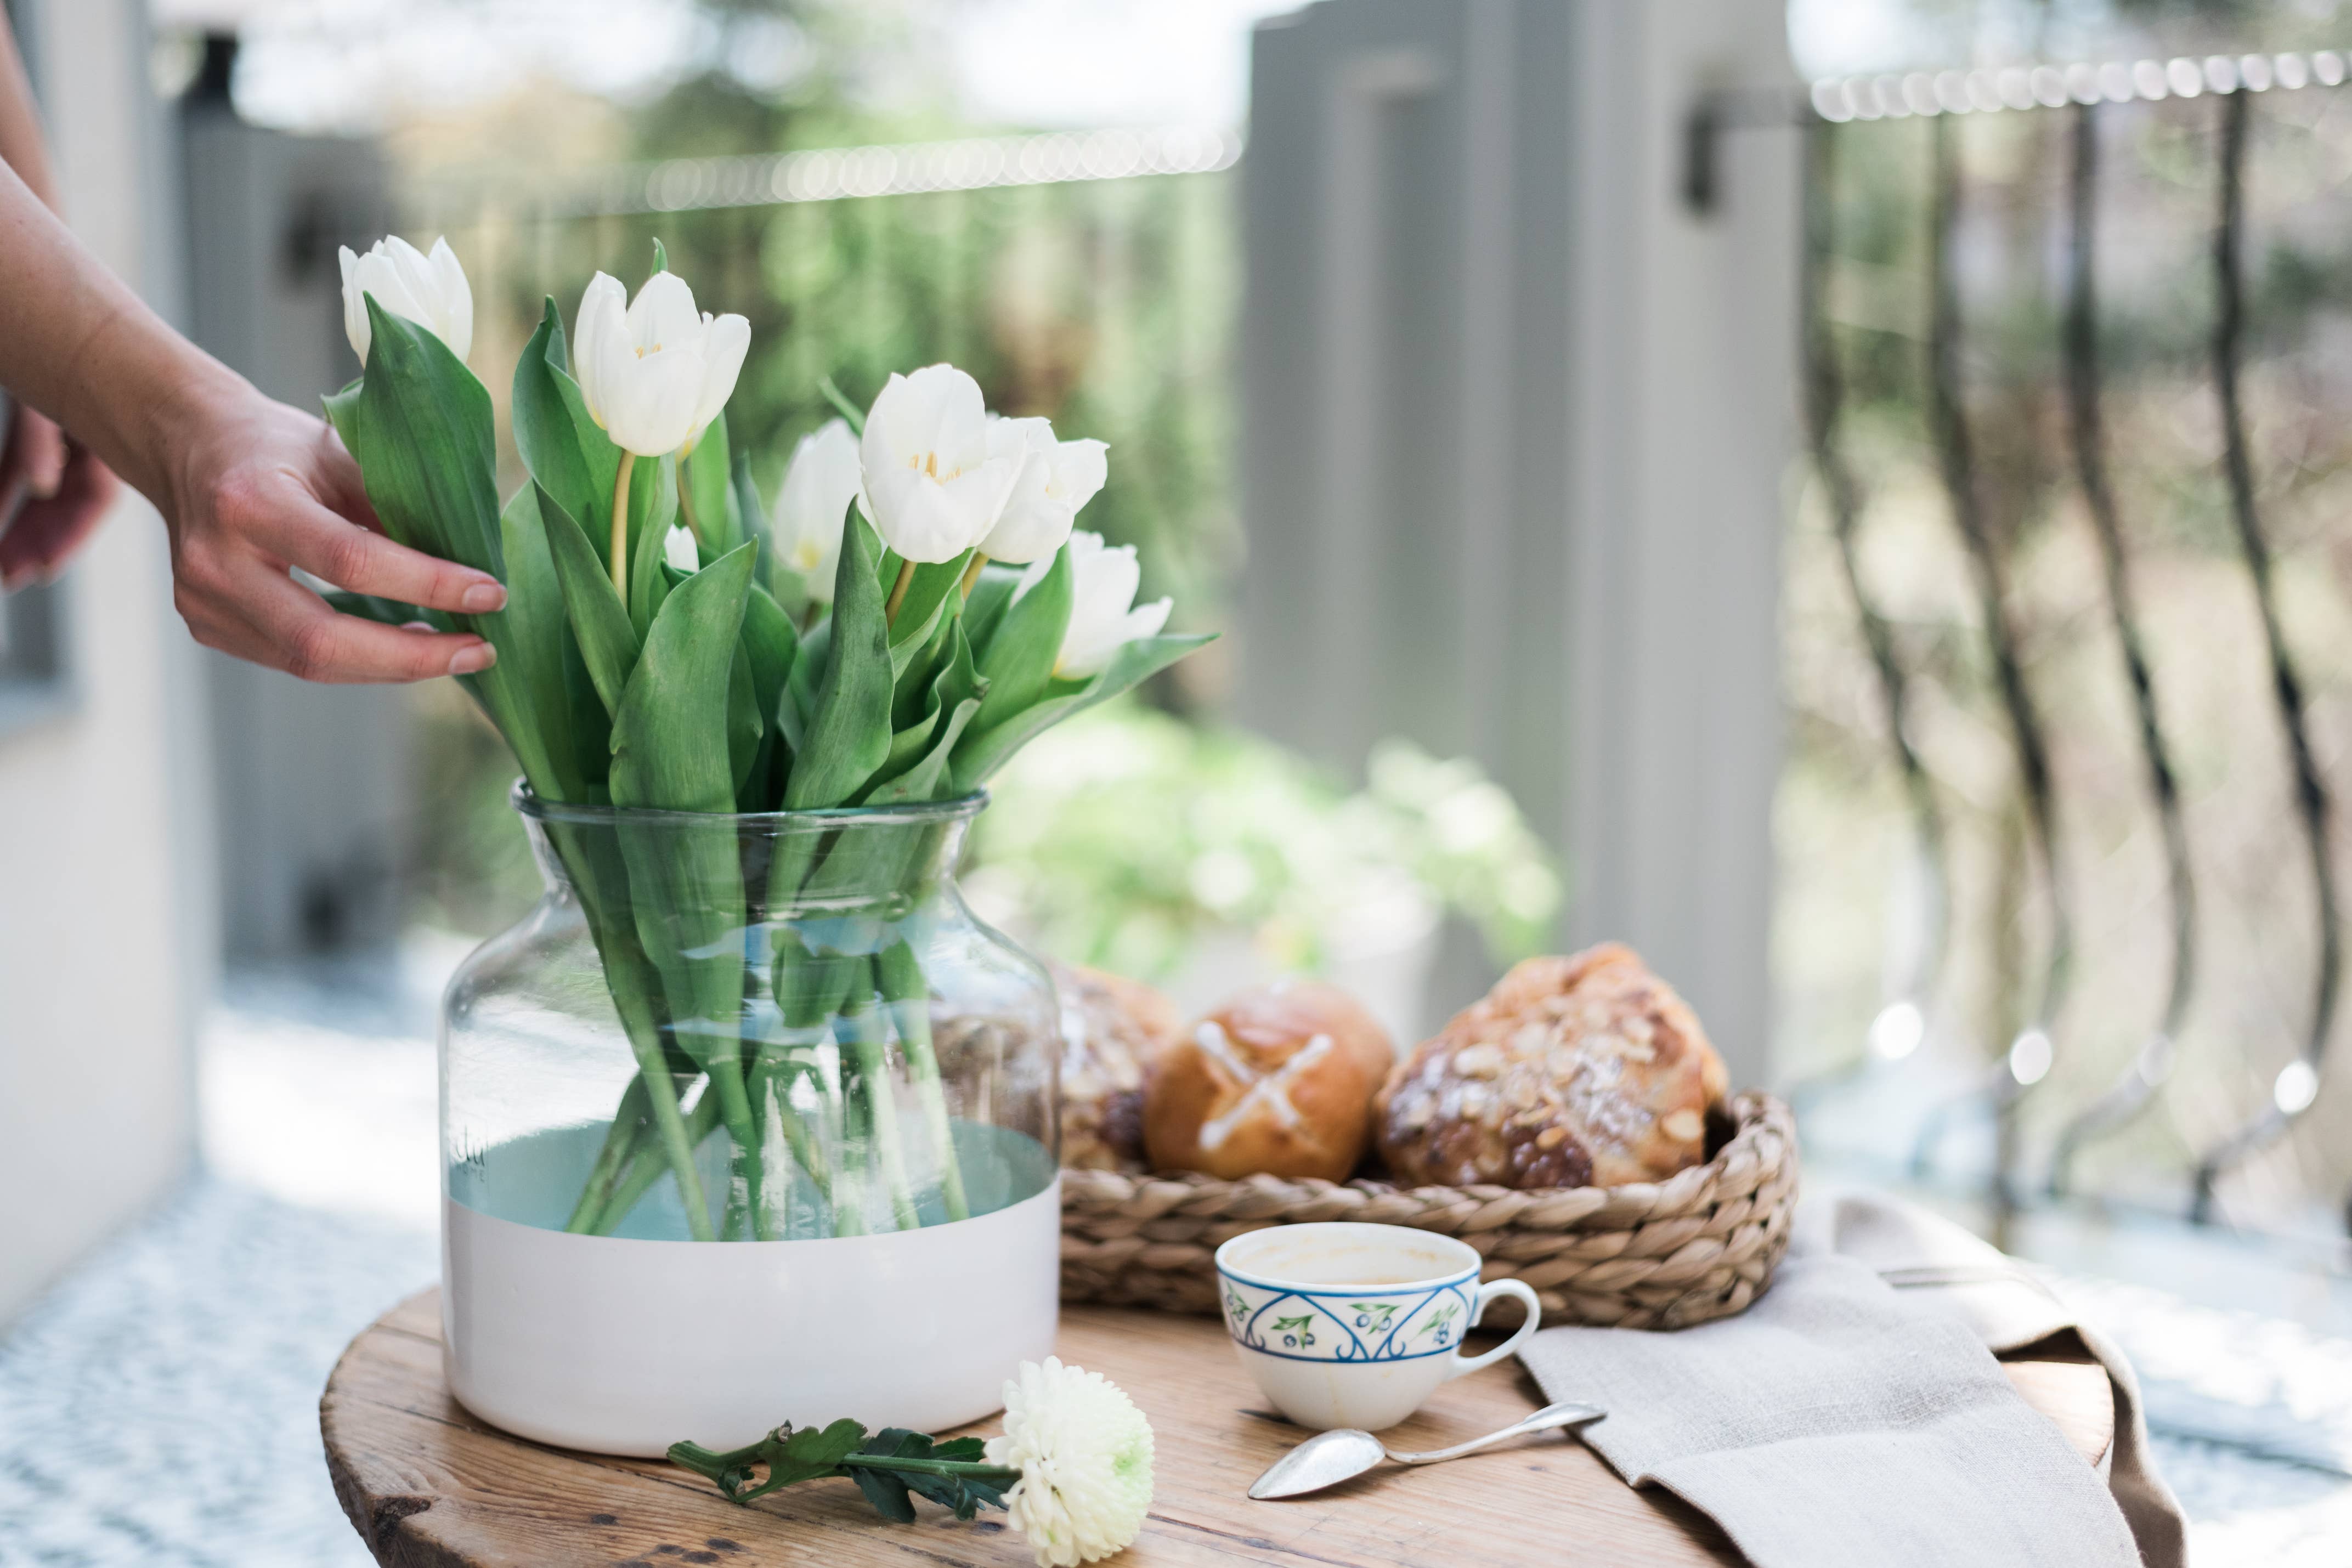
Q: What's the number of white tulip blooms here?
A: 7